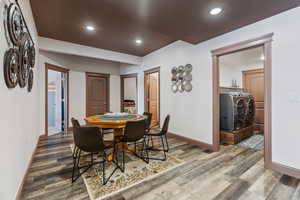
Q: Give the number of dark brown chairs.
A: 5